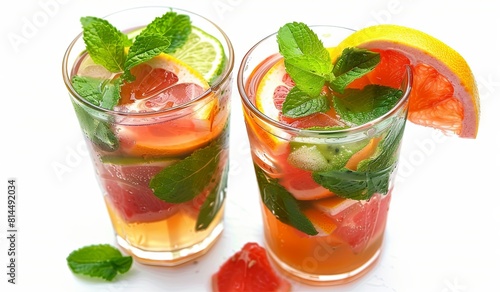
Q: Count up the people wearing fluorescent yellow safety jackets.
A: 0